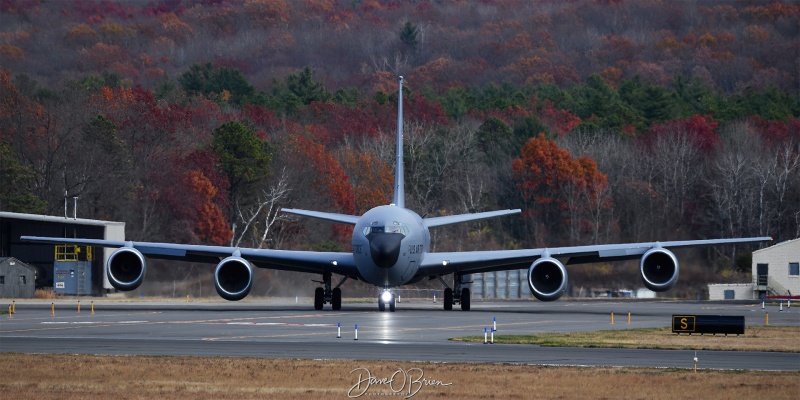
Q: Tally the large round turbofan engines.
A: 4